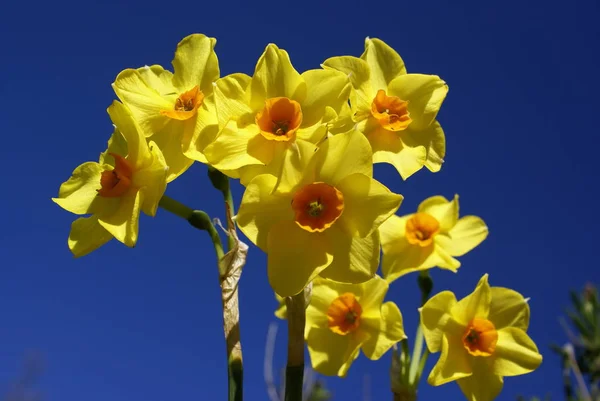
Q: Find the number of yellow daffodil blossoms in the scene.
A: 8